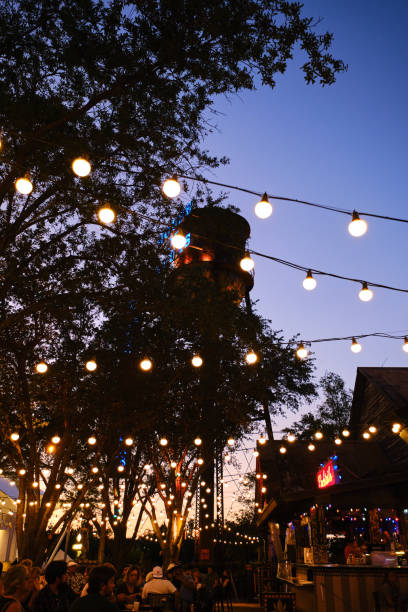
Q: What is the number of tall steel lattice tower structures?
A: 1